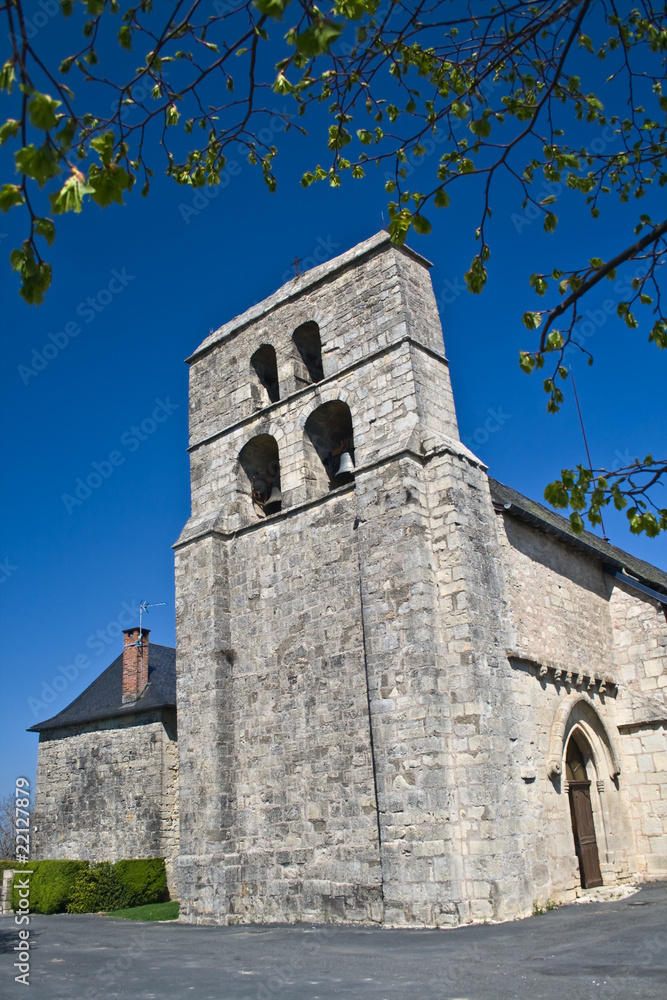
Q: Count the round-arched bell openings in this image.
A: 4